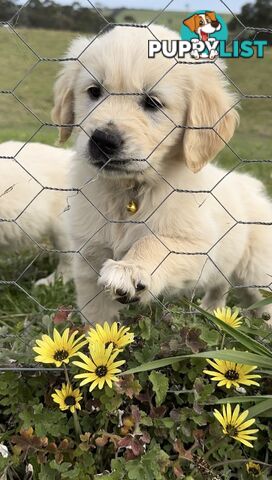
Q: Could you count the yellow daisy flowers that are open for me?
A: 7